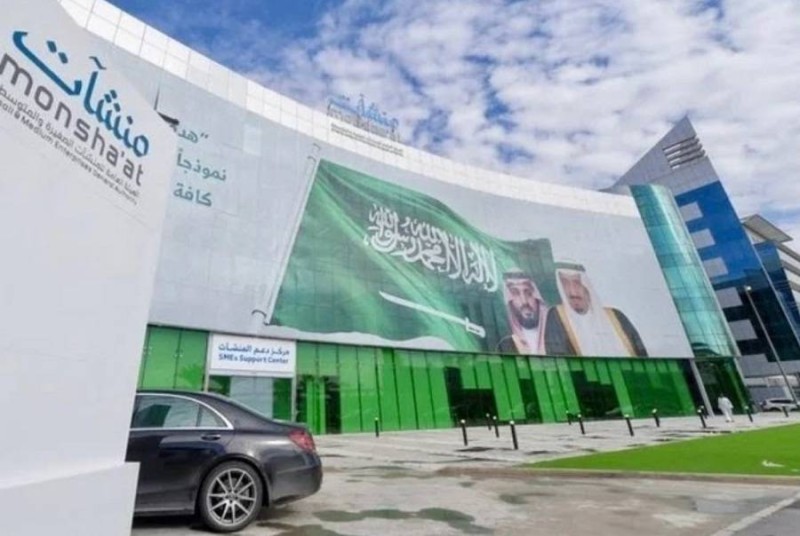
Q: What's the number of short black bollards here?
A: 13